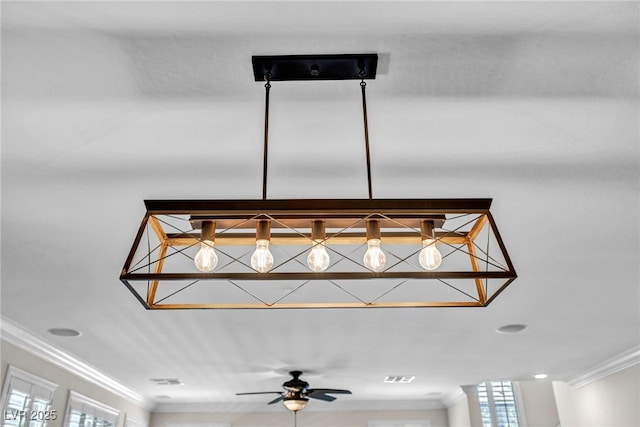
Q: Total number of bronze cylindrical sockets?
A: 5